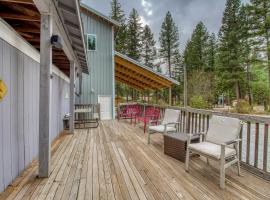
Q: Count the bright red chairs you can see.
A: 2